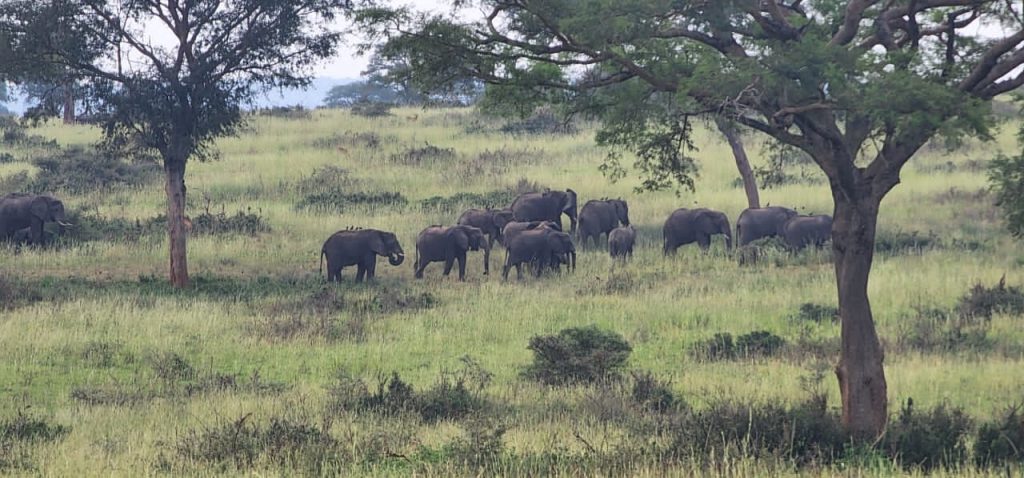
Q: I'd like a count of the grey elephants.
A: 12